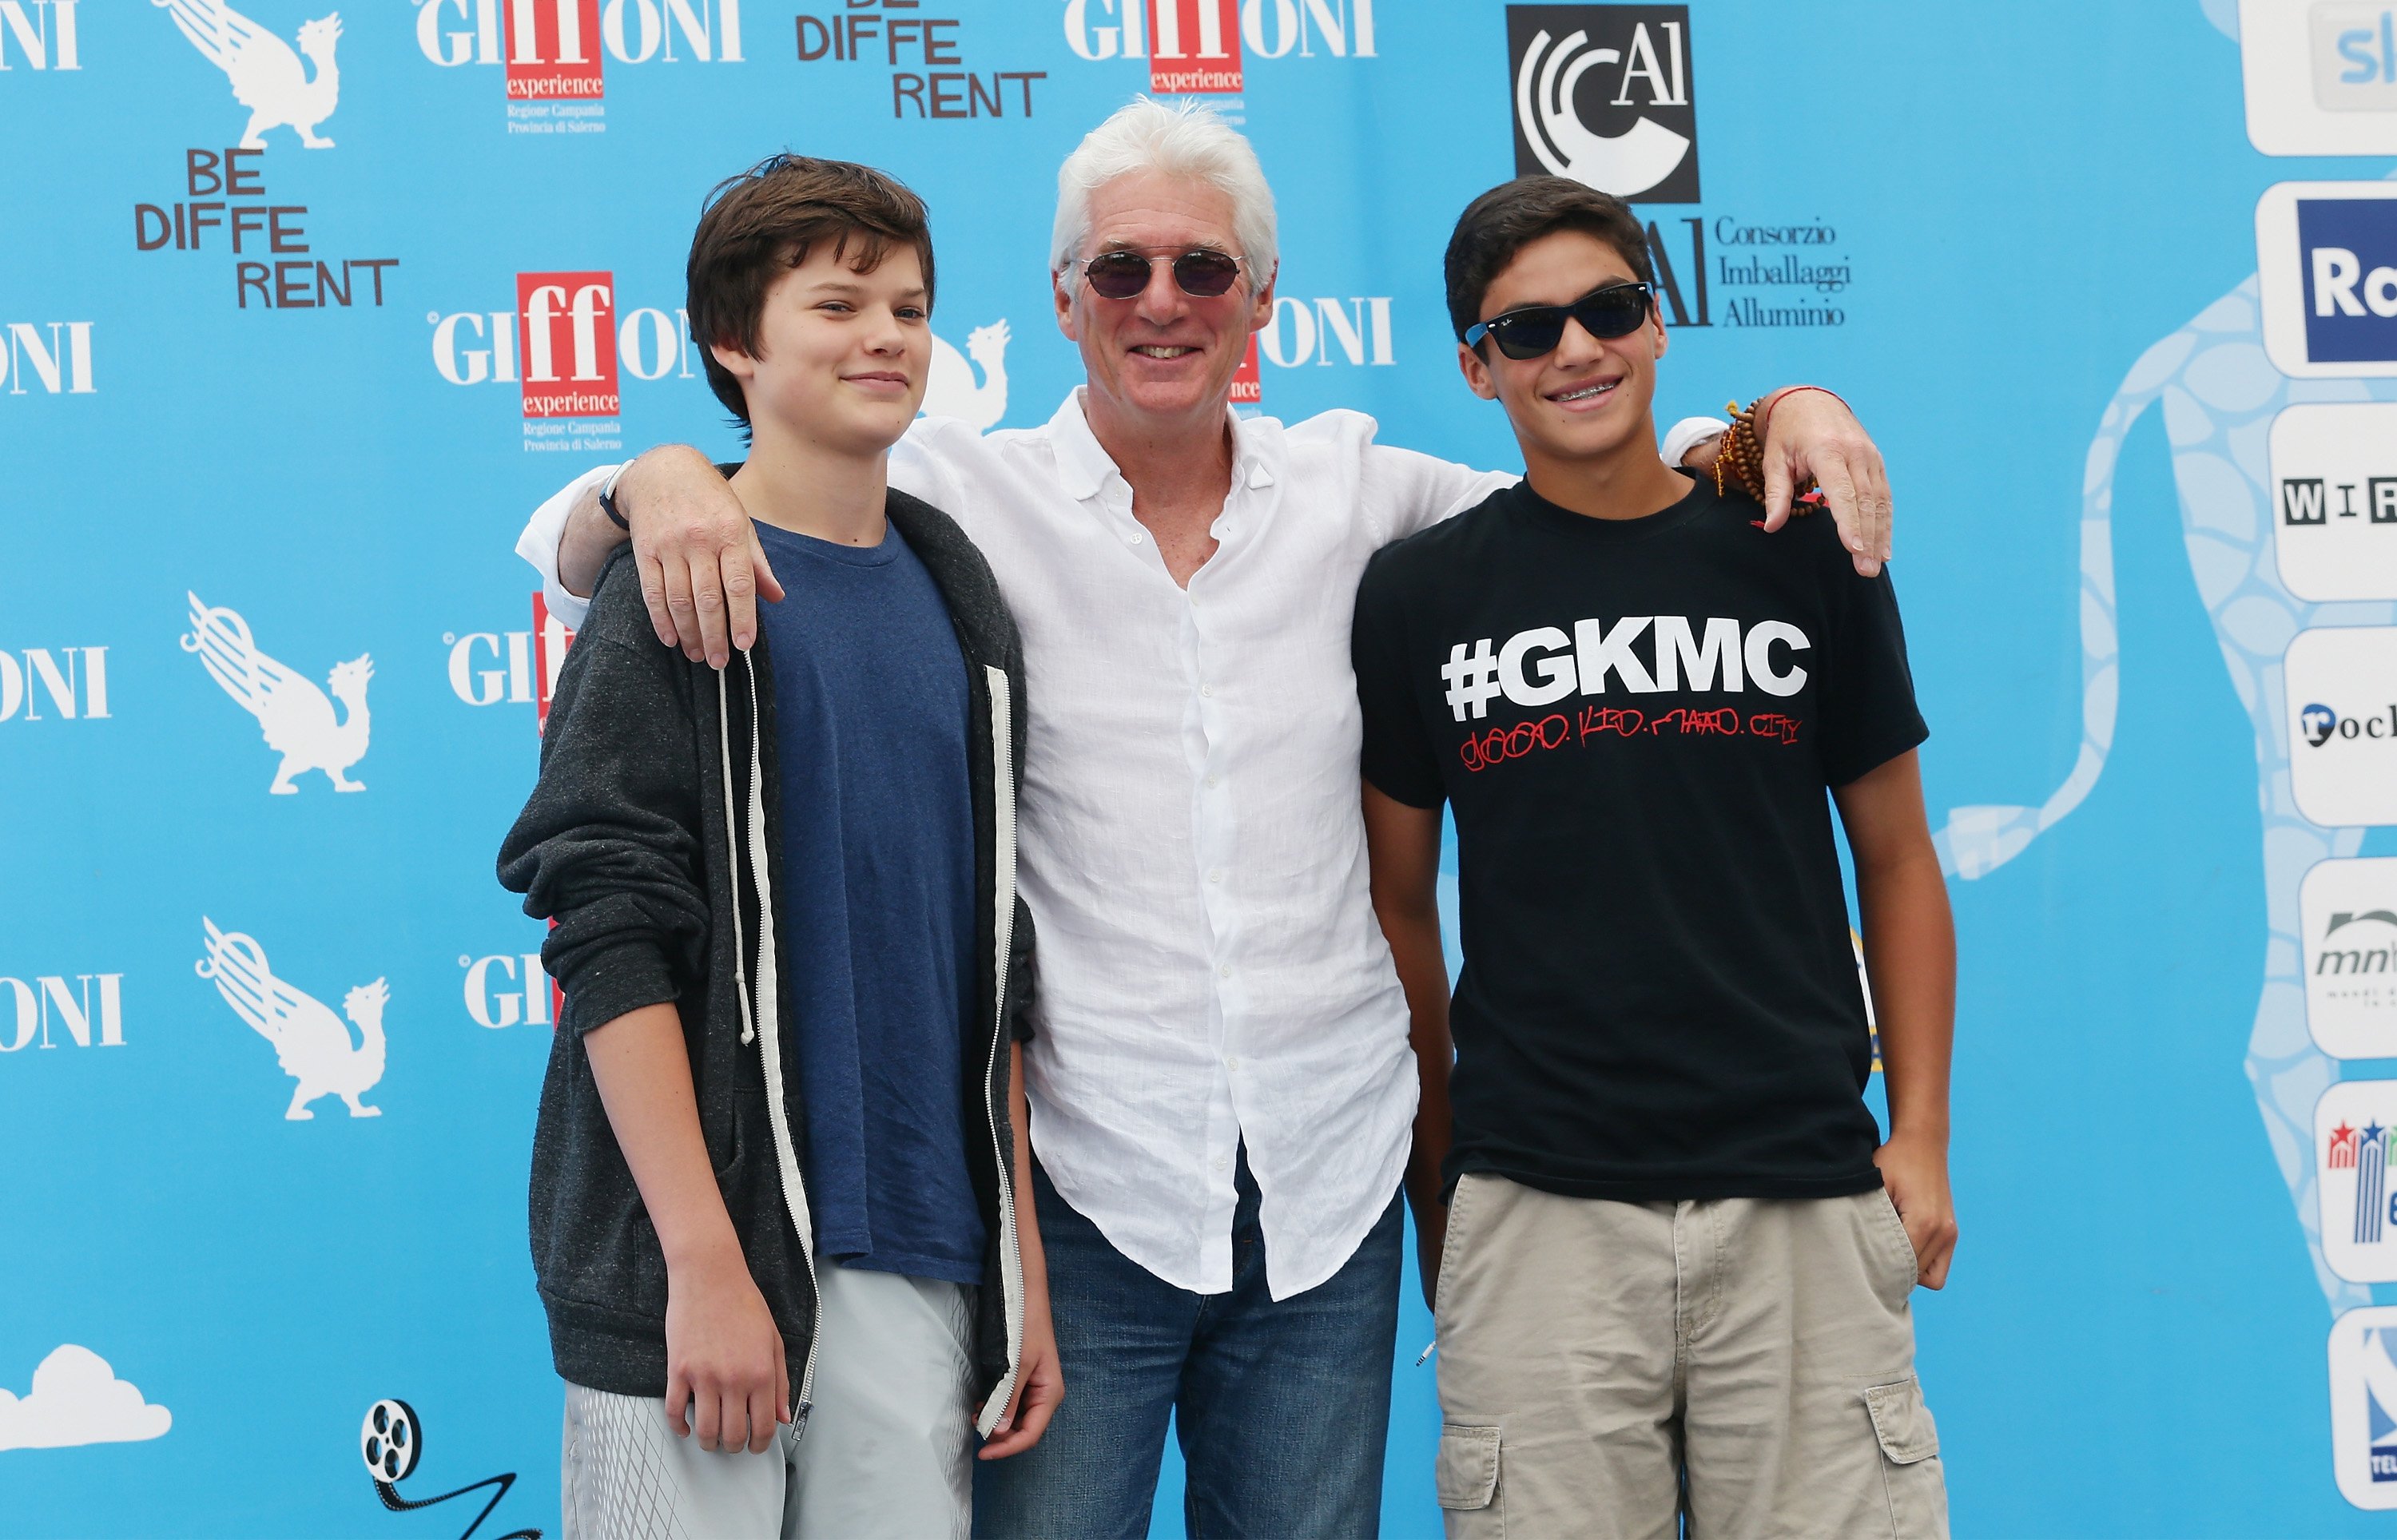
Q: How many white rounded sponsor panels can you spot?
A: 7